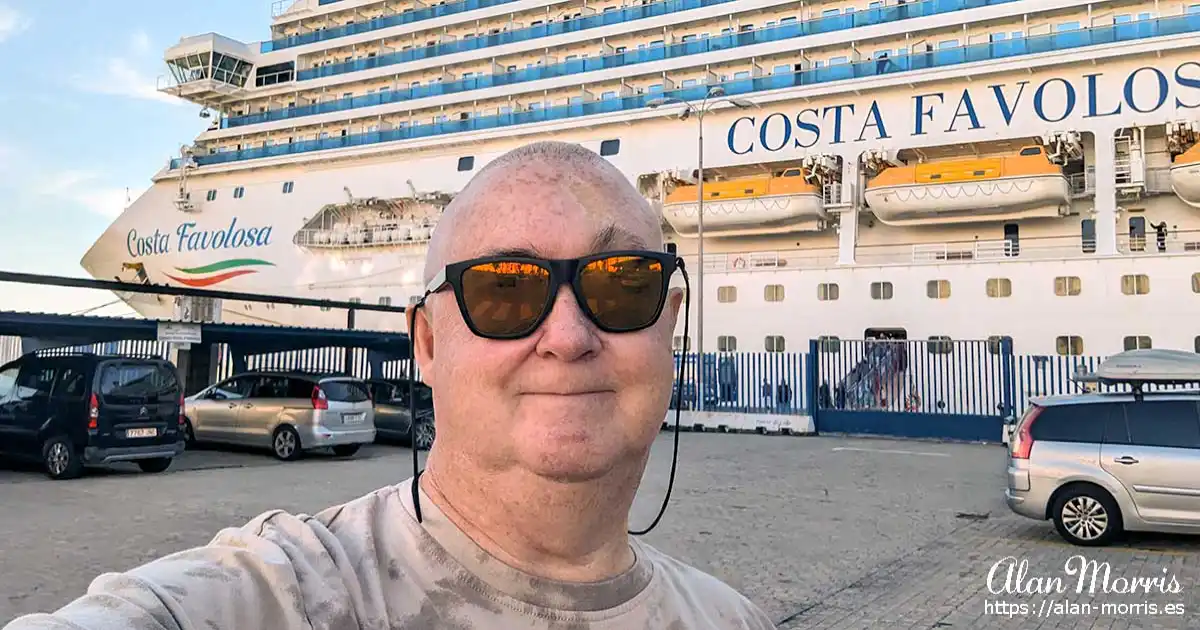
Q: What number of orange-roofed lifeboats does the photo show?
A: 3